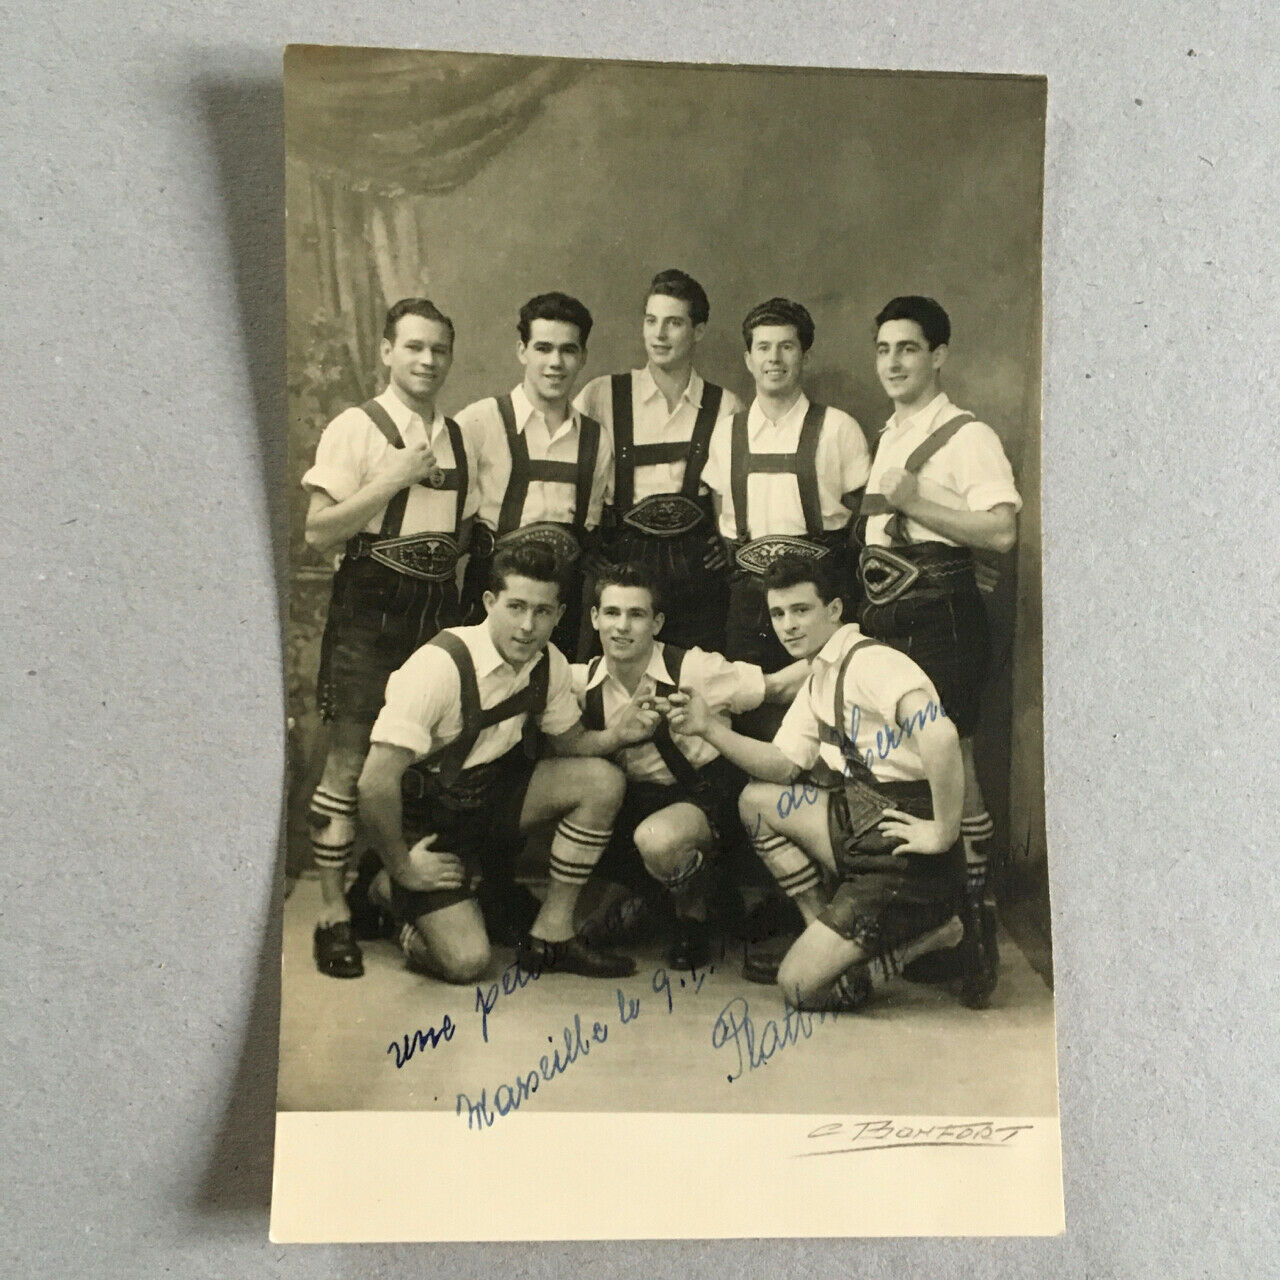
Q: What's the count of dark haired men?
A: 8